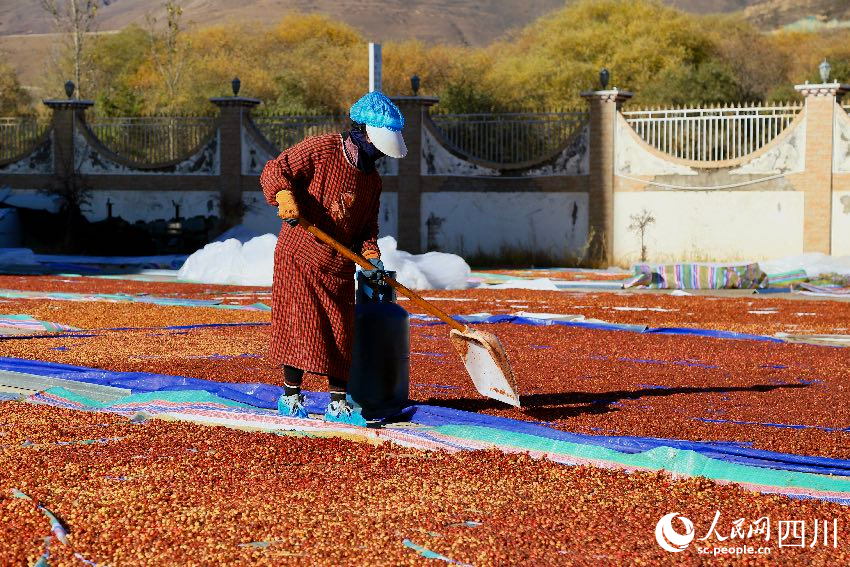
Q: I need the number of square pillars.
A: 5